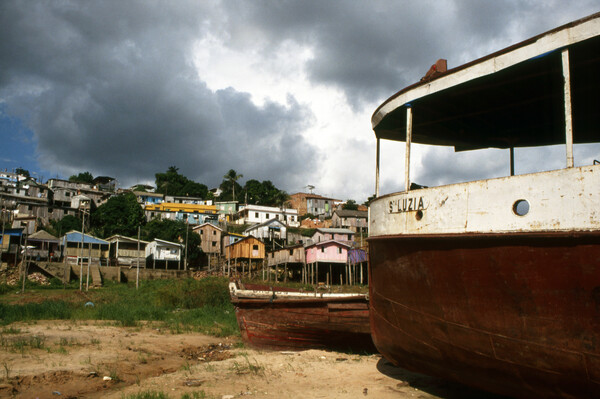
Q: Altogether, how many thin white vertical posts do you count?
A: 3